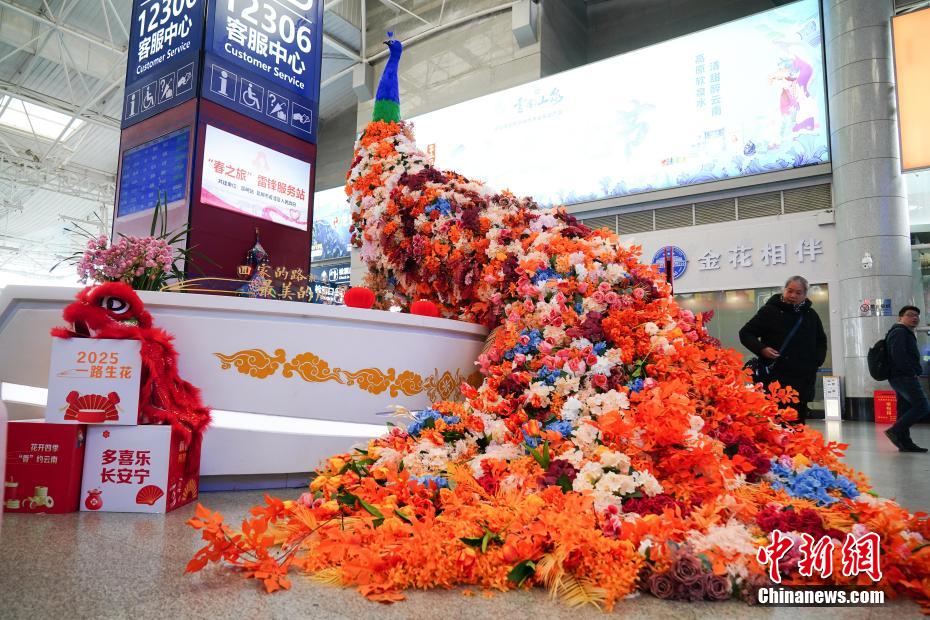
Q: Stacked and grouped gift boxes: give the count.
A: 3